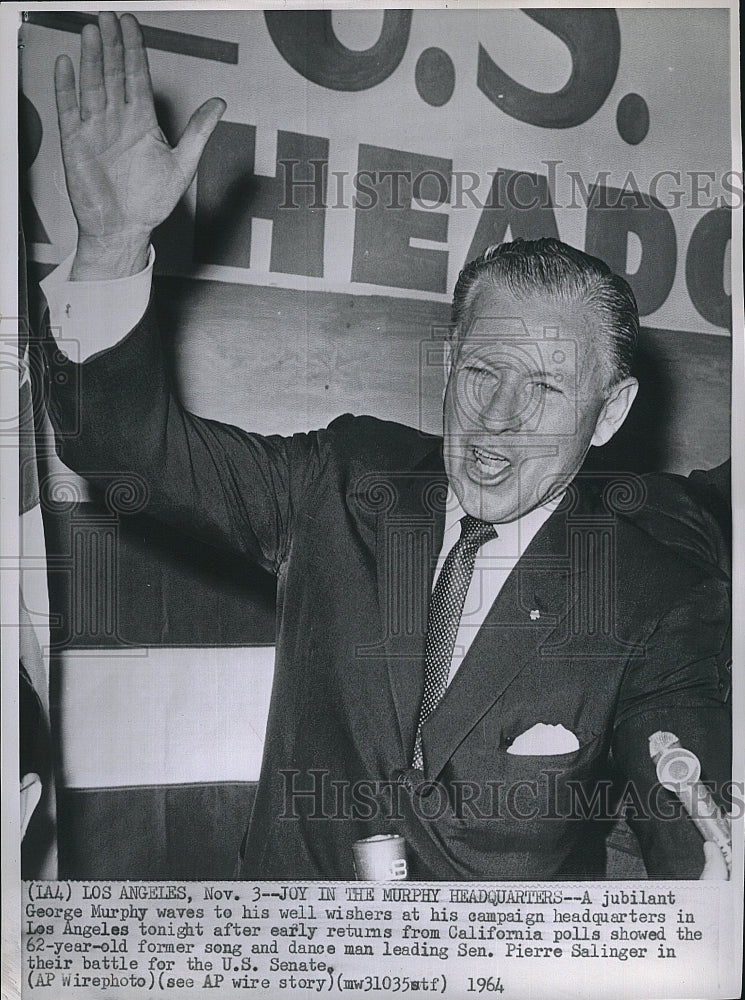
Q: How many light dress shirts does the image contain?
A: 1